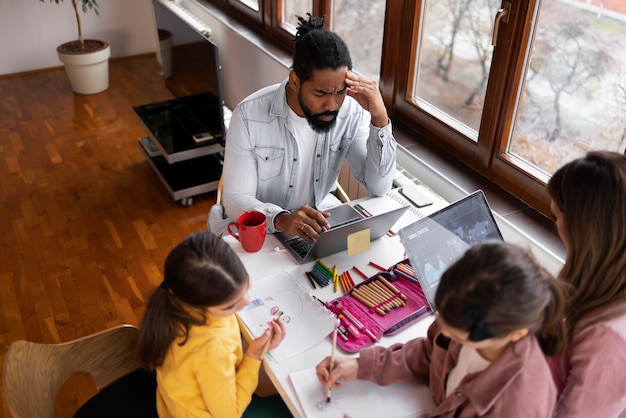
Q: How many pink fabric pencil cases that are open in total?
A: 1